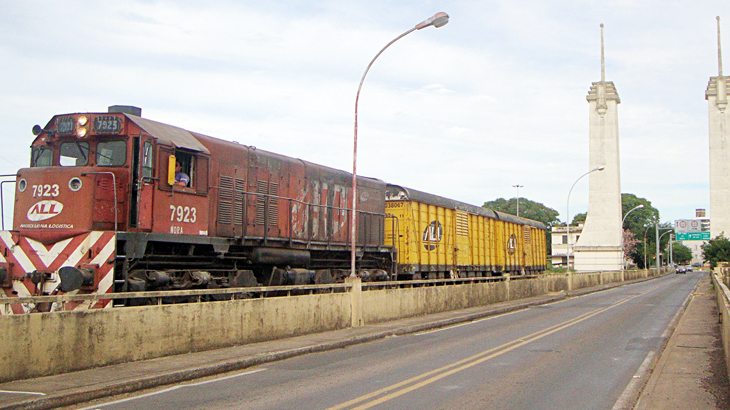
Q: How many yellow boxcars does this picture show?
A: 2